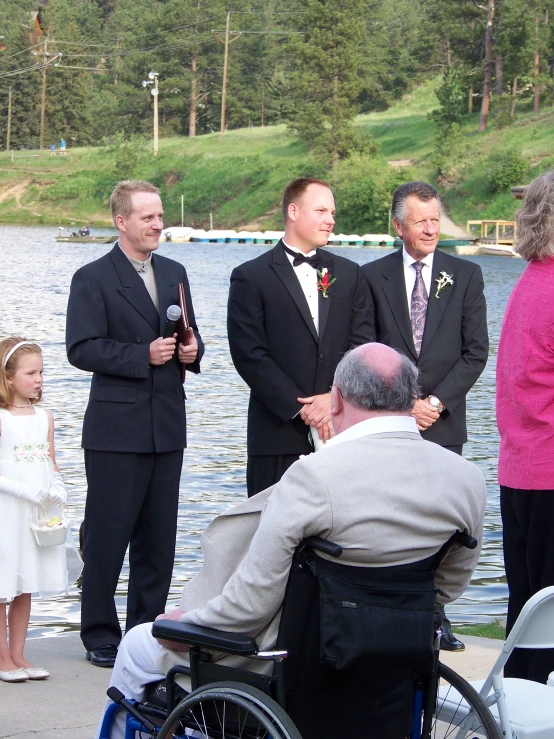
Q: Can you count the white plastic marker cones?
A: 0